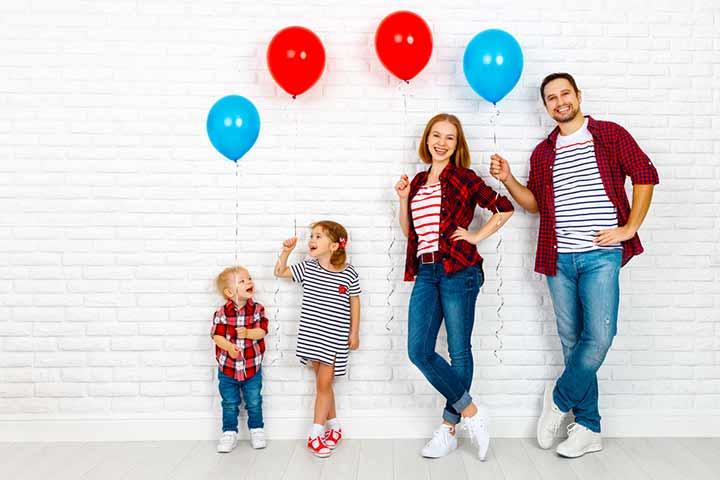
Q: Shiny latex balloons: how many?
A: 4